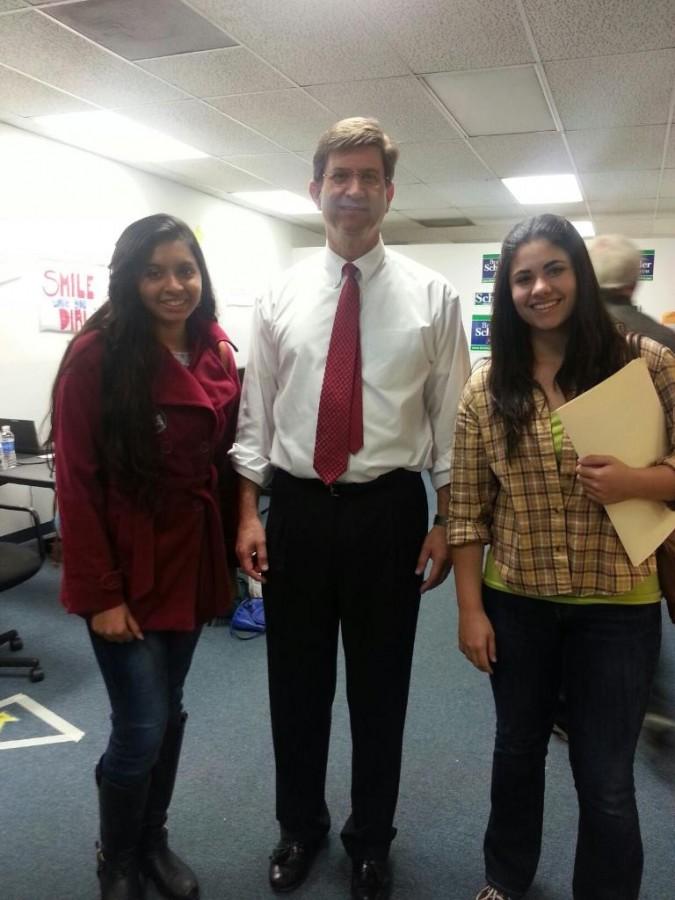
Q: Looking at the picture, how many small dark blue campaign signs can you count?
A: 4